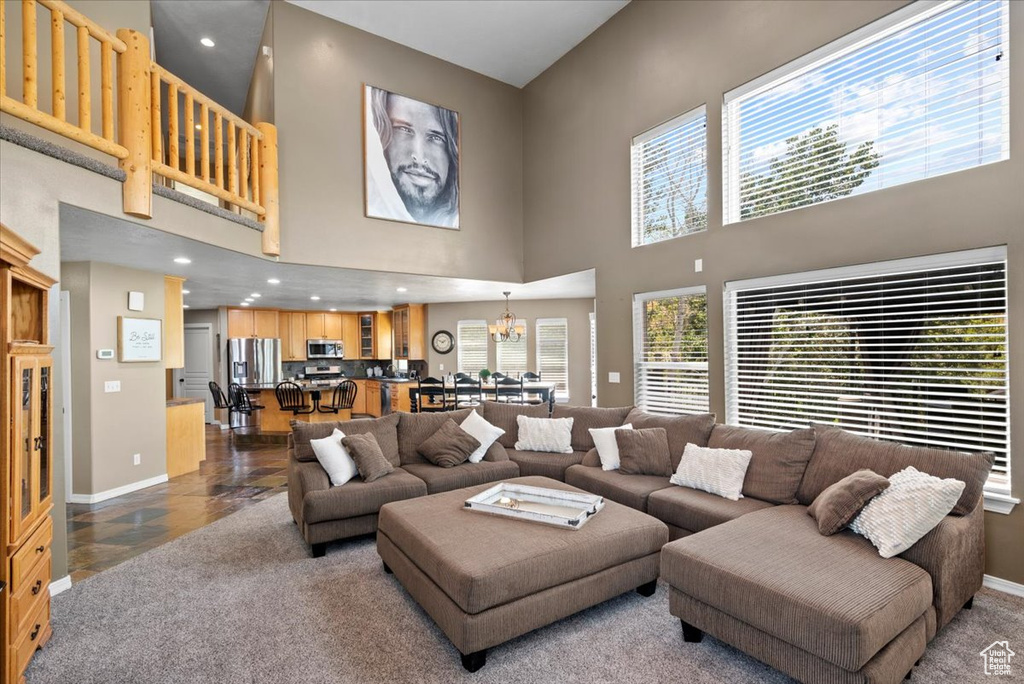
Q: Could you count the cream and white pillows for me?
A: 6